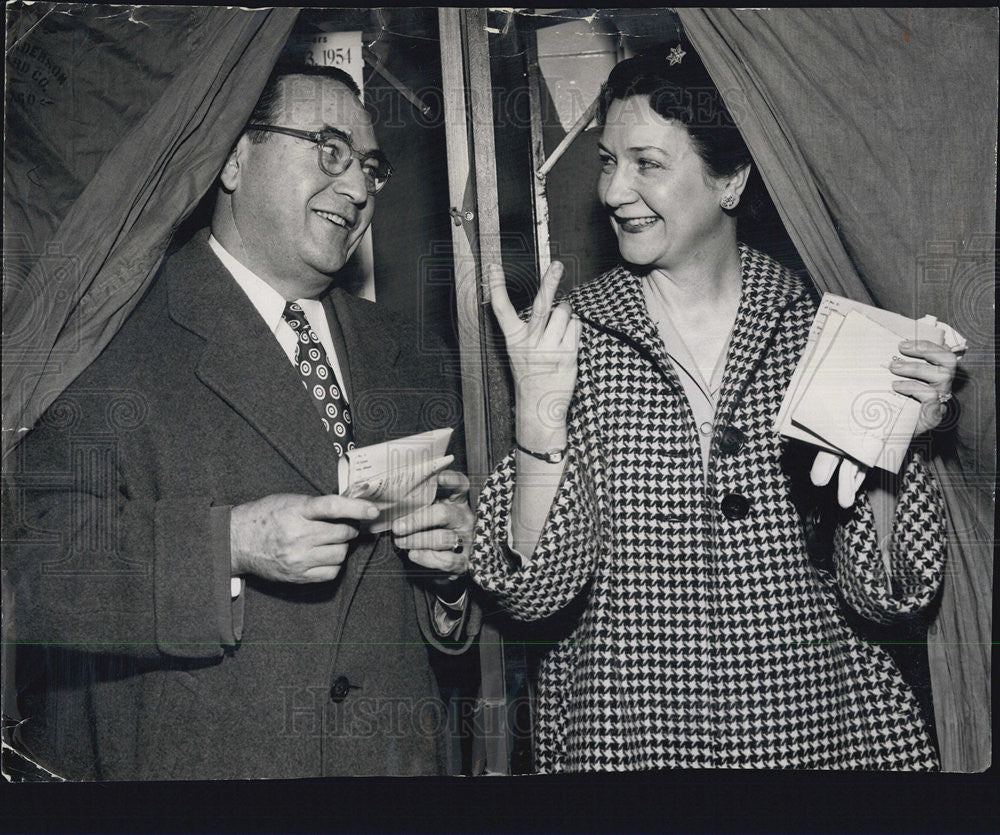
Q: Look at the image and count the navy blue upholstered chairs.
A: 0